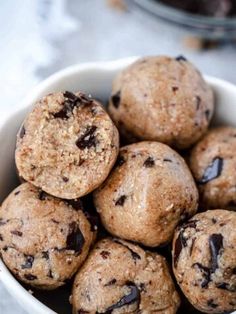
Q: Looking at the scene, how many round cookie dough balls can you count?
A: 7